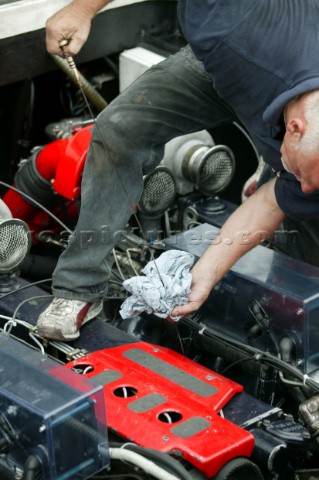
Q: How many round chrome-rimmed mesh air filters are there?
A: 3